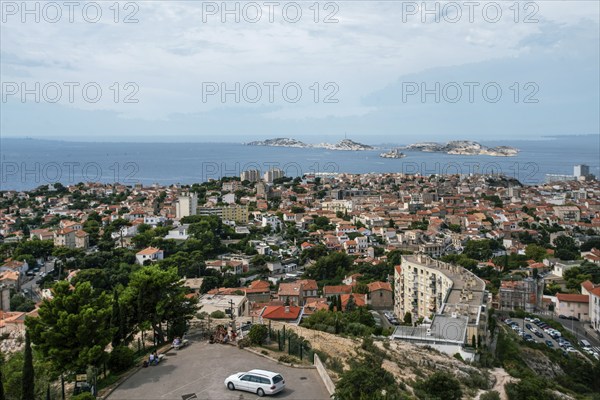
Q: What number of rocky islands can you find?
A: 3